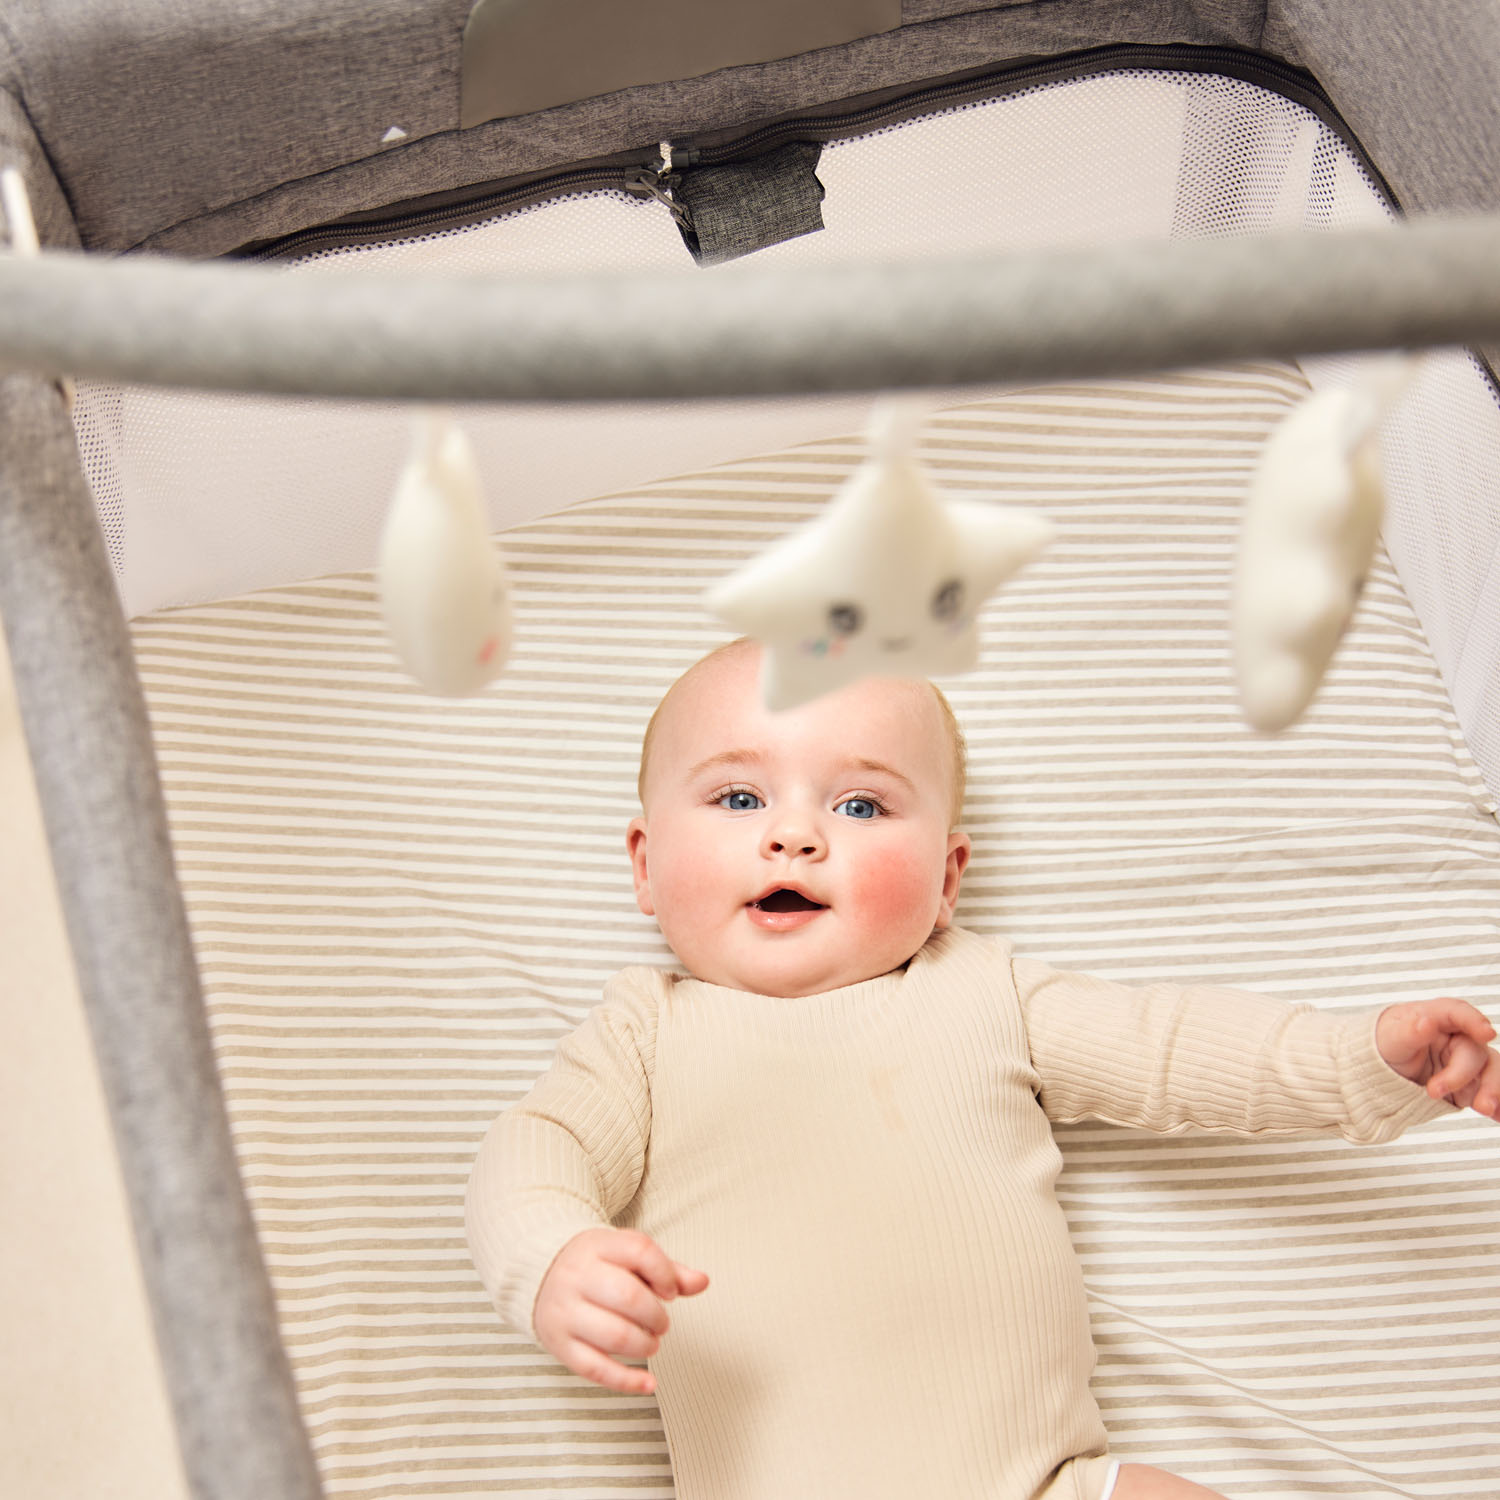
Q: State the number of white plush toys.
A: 3